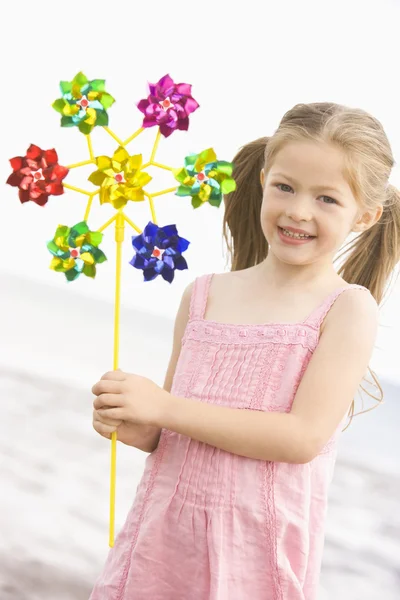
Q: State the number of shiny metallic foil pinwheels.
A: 7